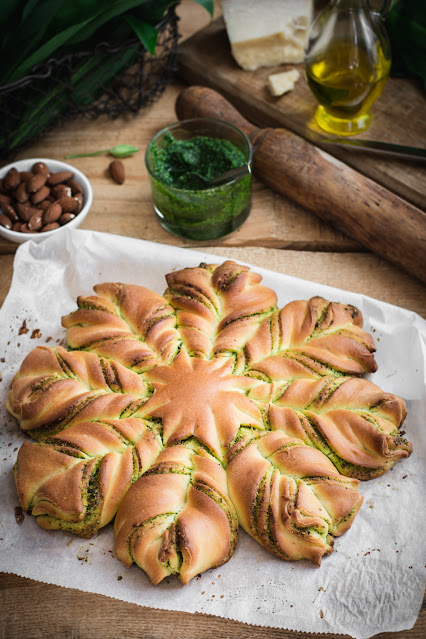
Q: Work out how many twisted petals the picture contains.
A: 8